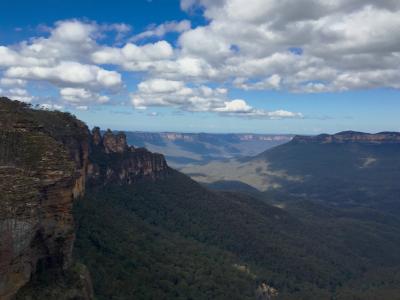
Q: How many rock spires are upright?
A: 3